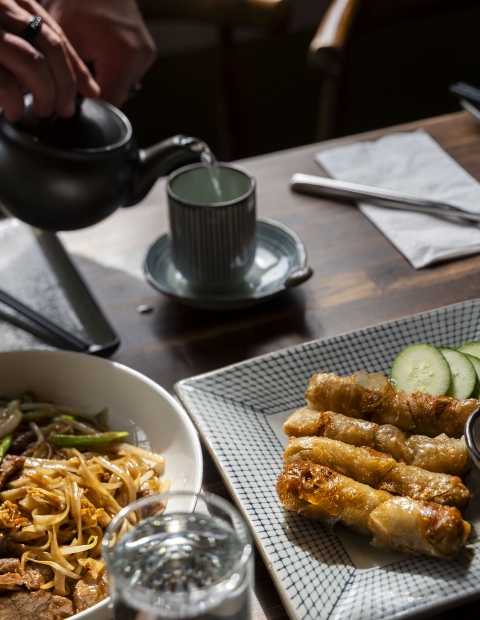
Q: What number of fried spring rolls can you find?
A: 4